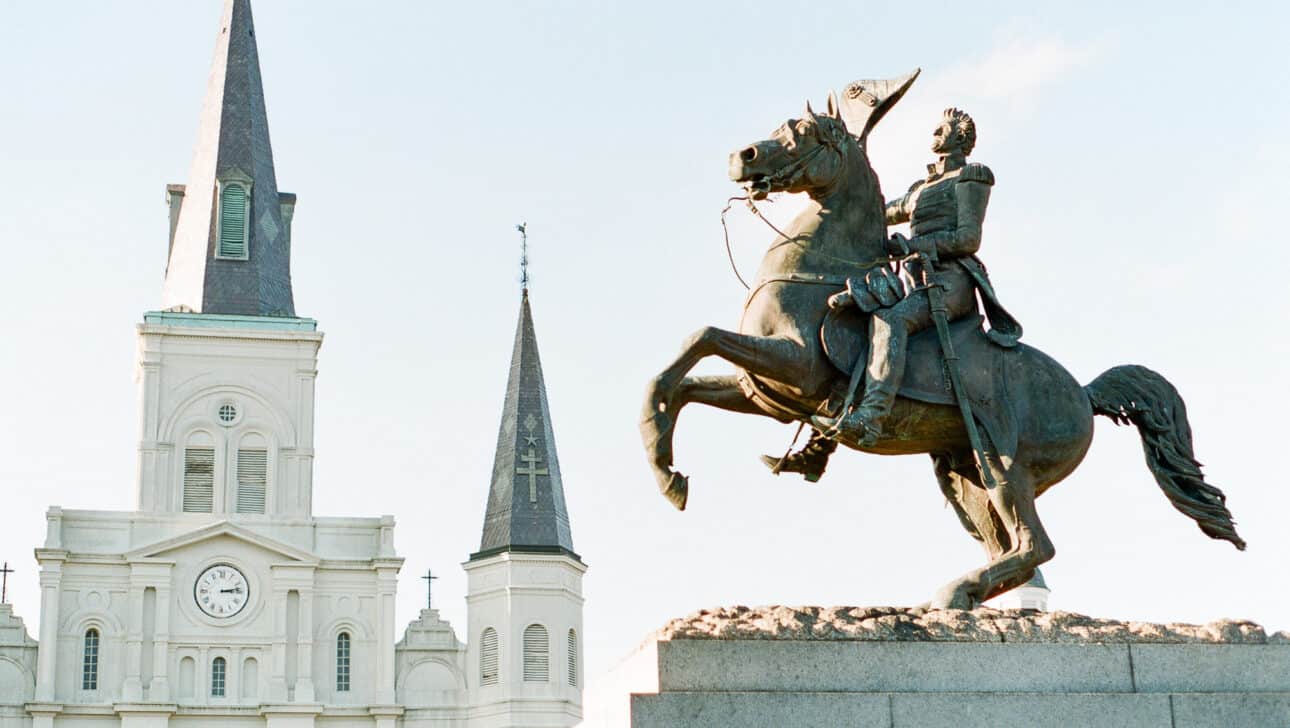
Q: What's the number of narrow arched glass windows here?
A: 3